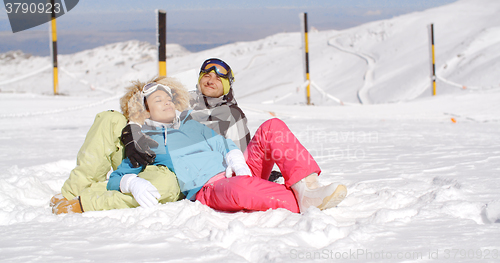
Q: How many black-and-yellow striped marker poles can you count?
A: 4